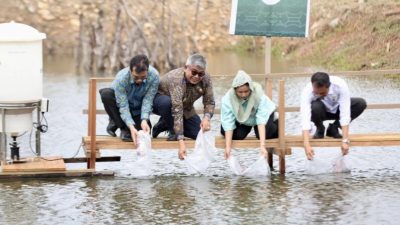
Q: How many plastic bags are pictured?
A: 4